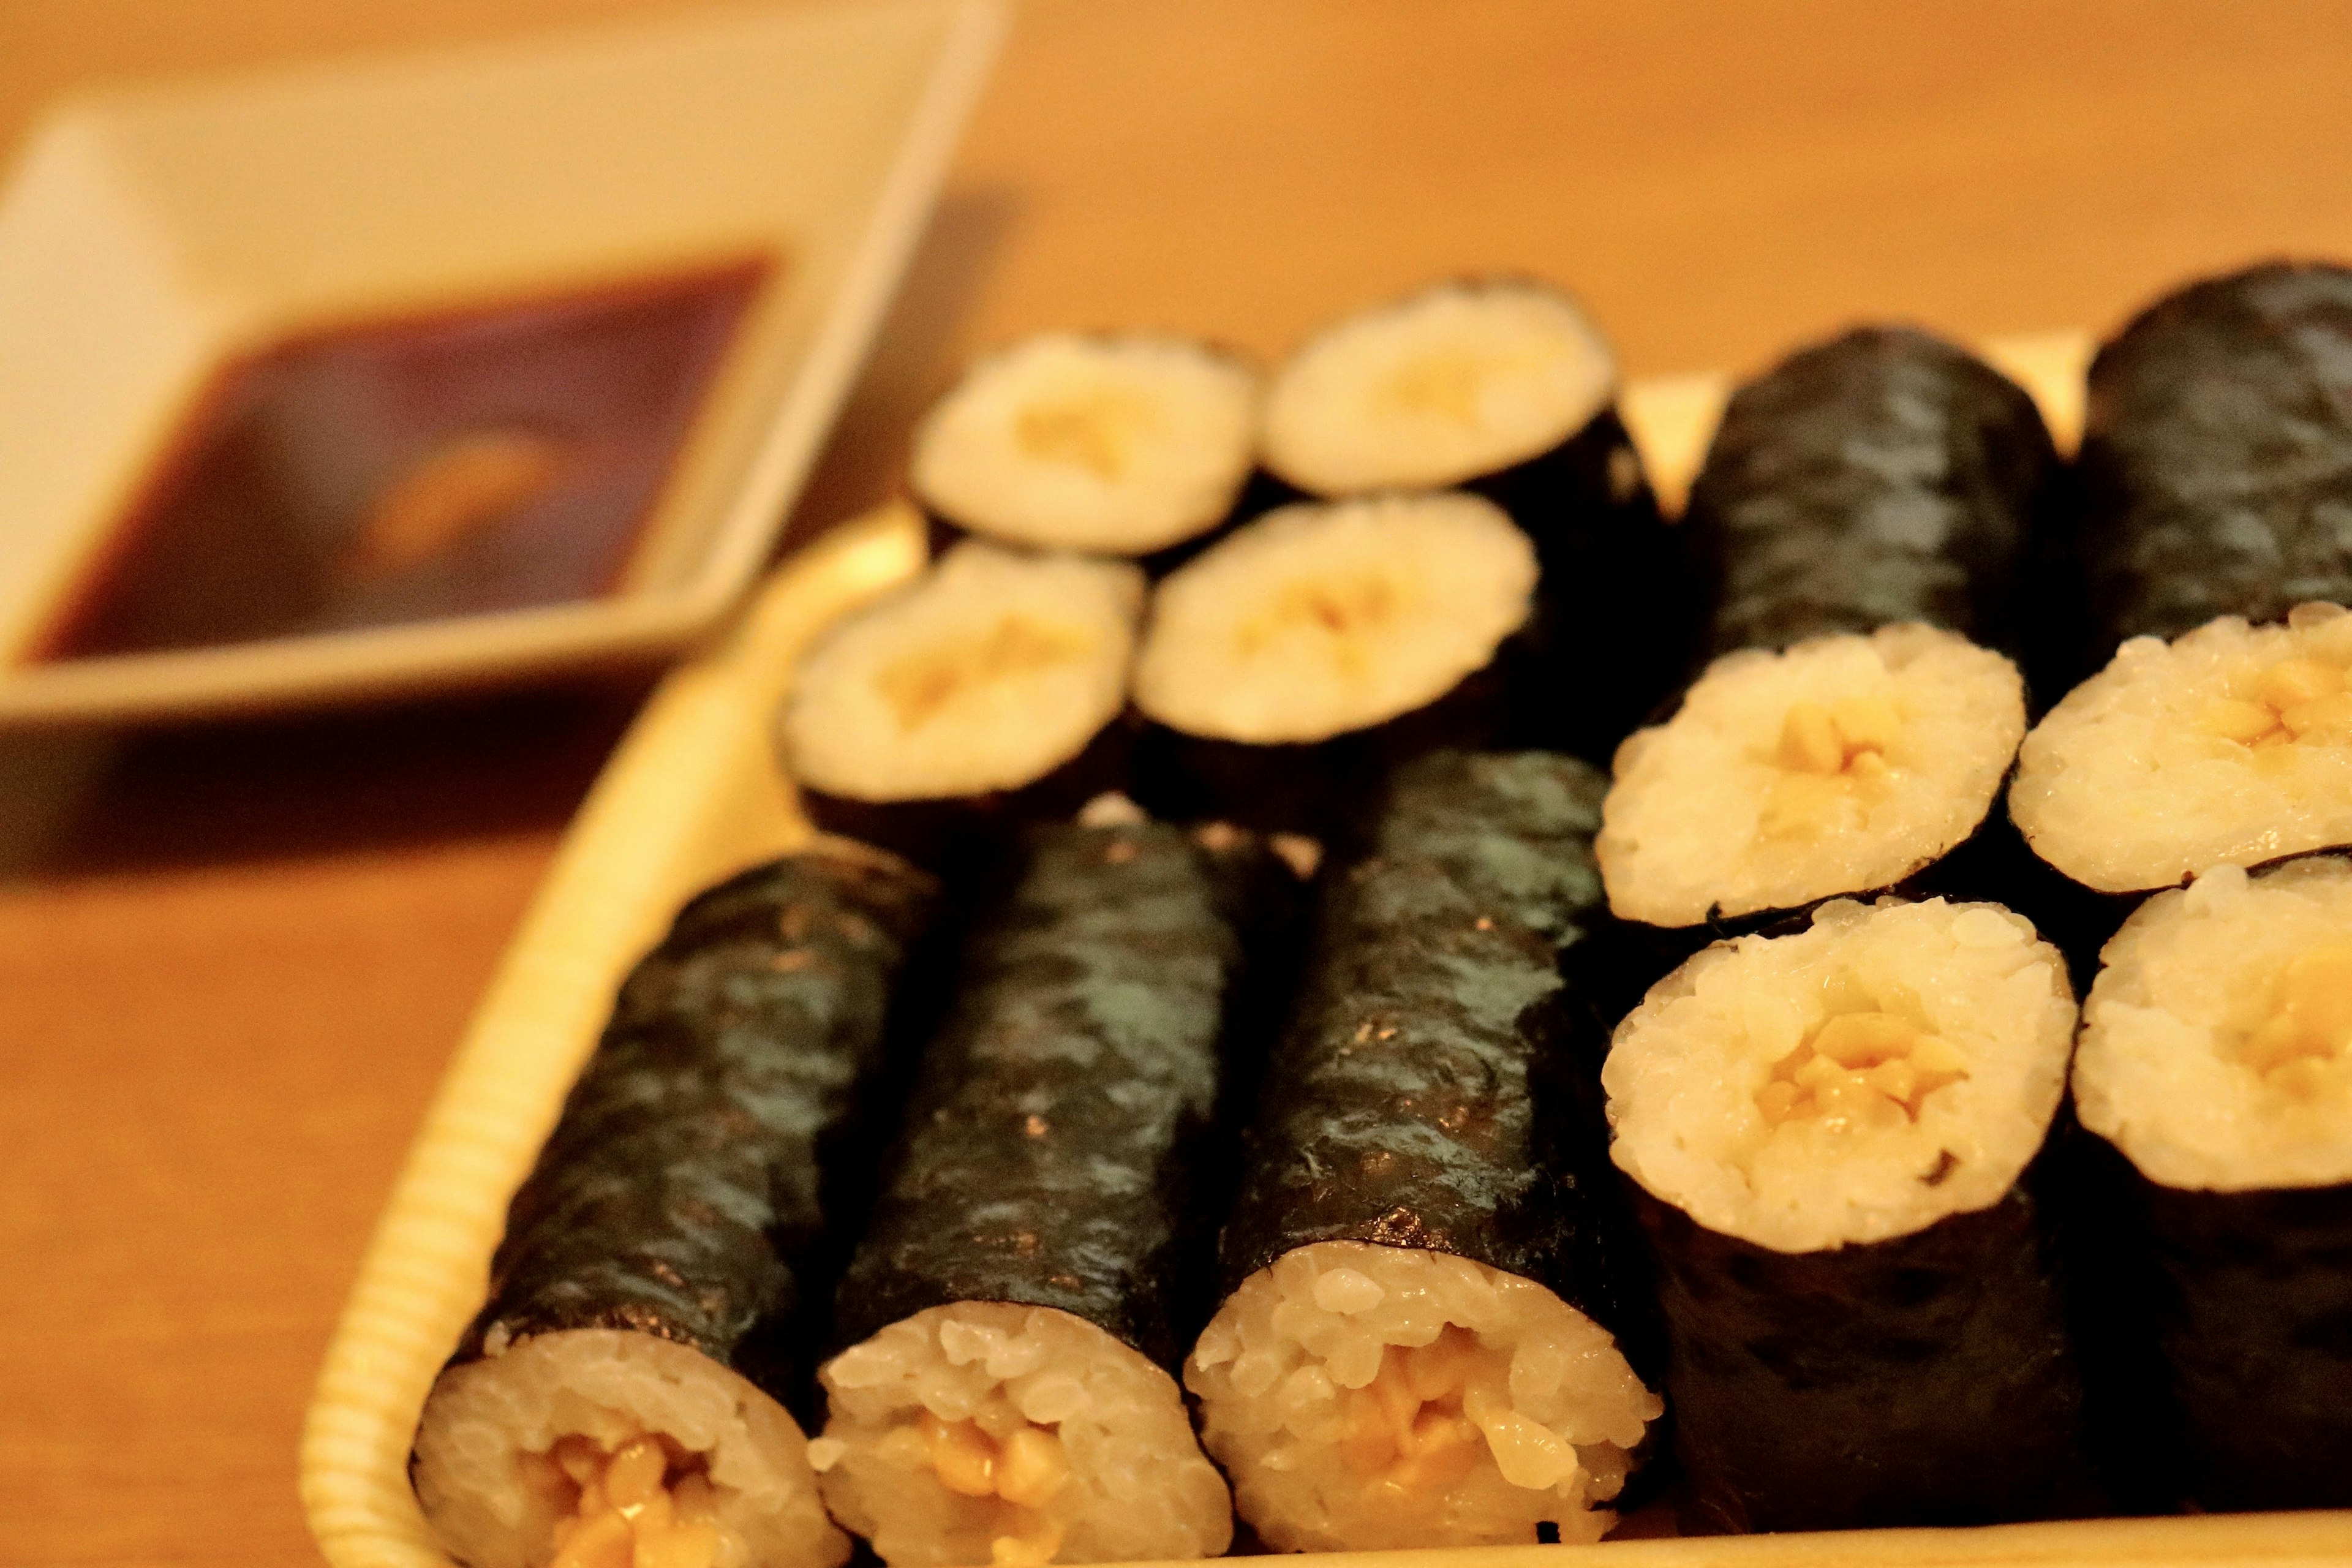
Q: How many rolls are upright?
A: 8